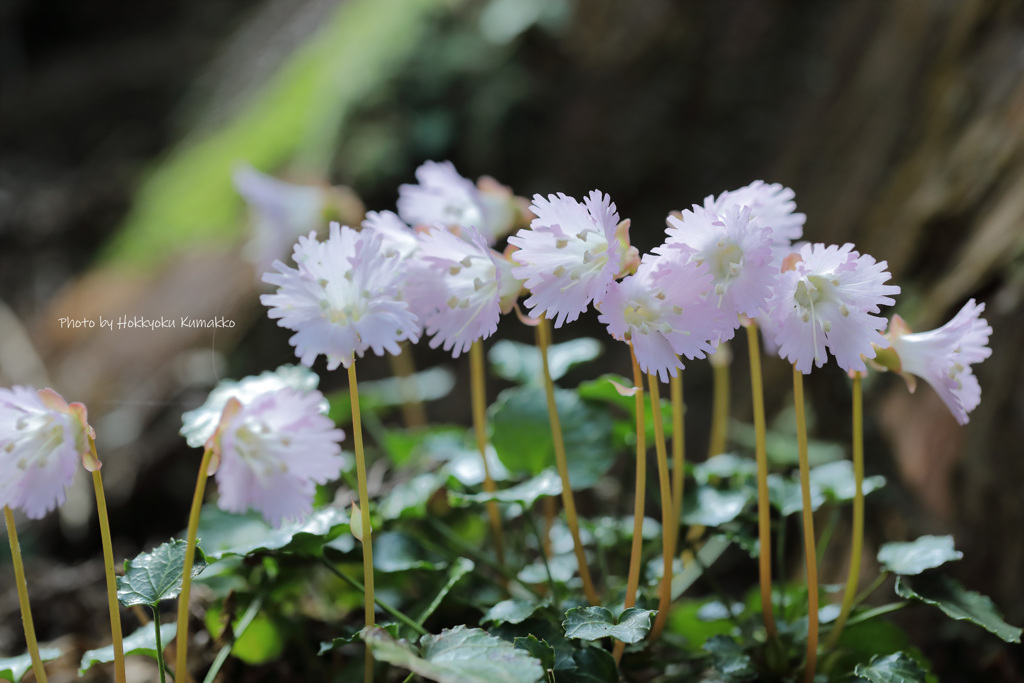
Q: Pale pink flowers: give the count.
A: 13